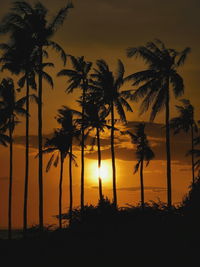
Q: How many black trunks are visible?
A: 11